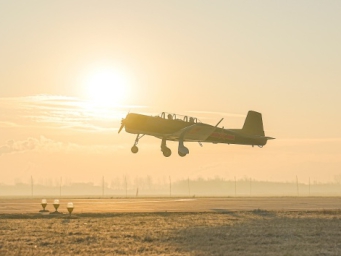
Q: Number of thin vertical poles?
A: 10